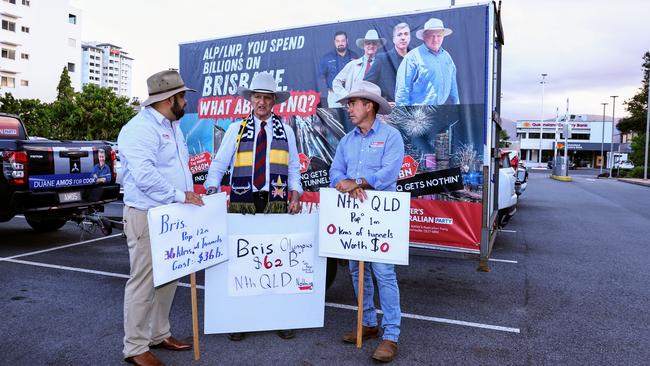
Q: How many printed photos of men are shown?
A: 5